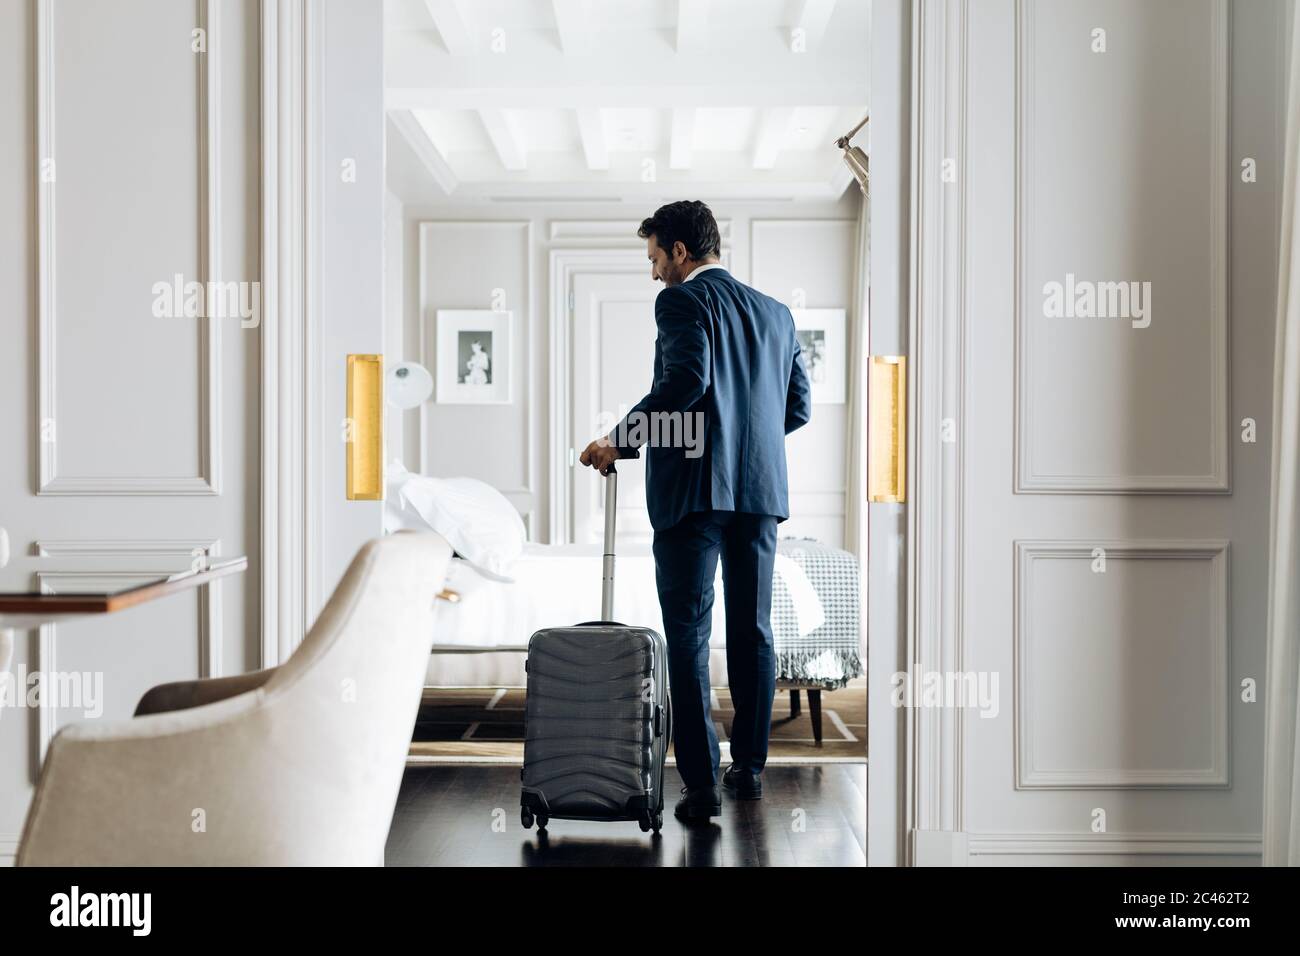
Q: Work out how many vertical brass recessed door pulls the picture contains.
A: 2